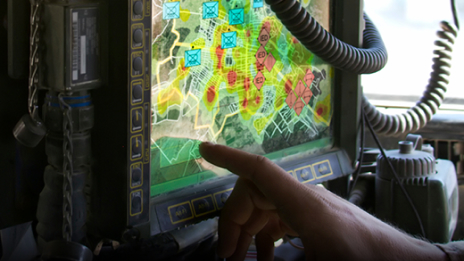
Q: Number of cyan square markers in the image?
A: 6